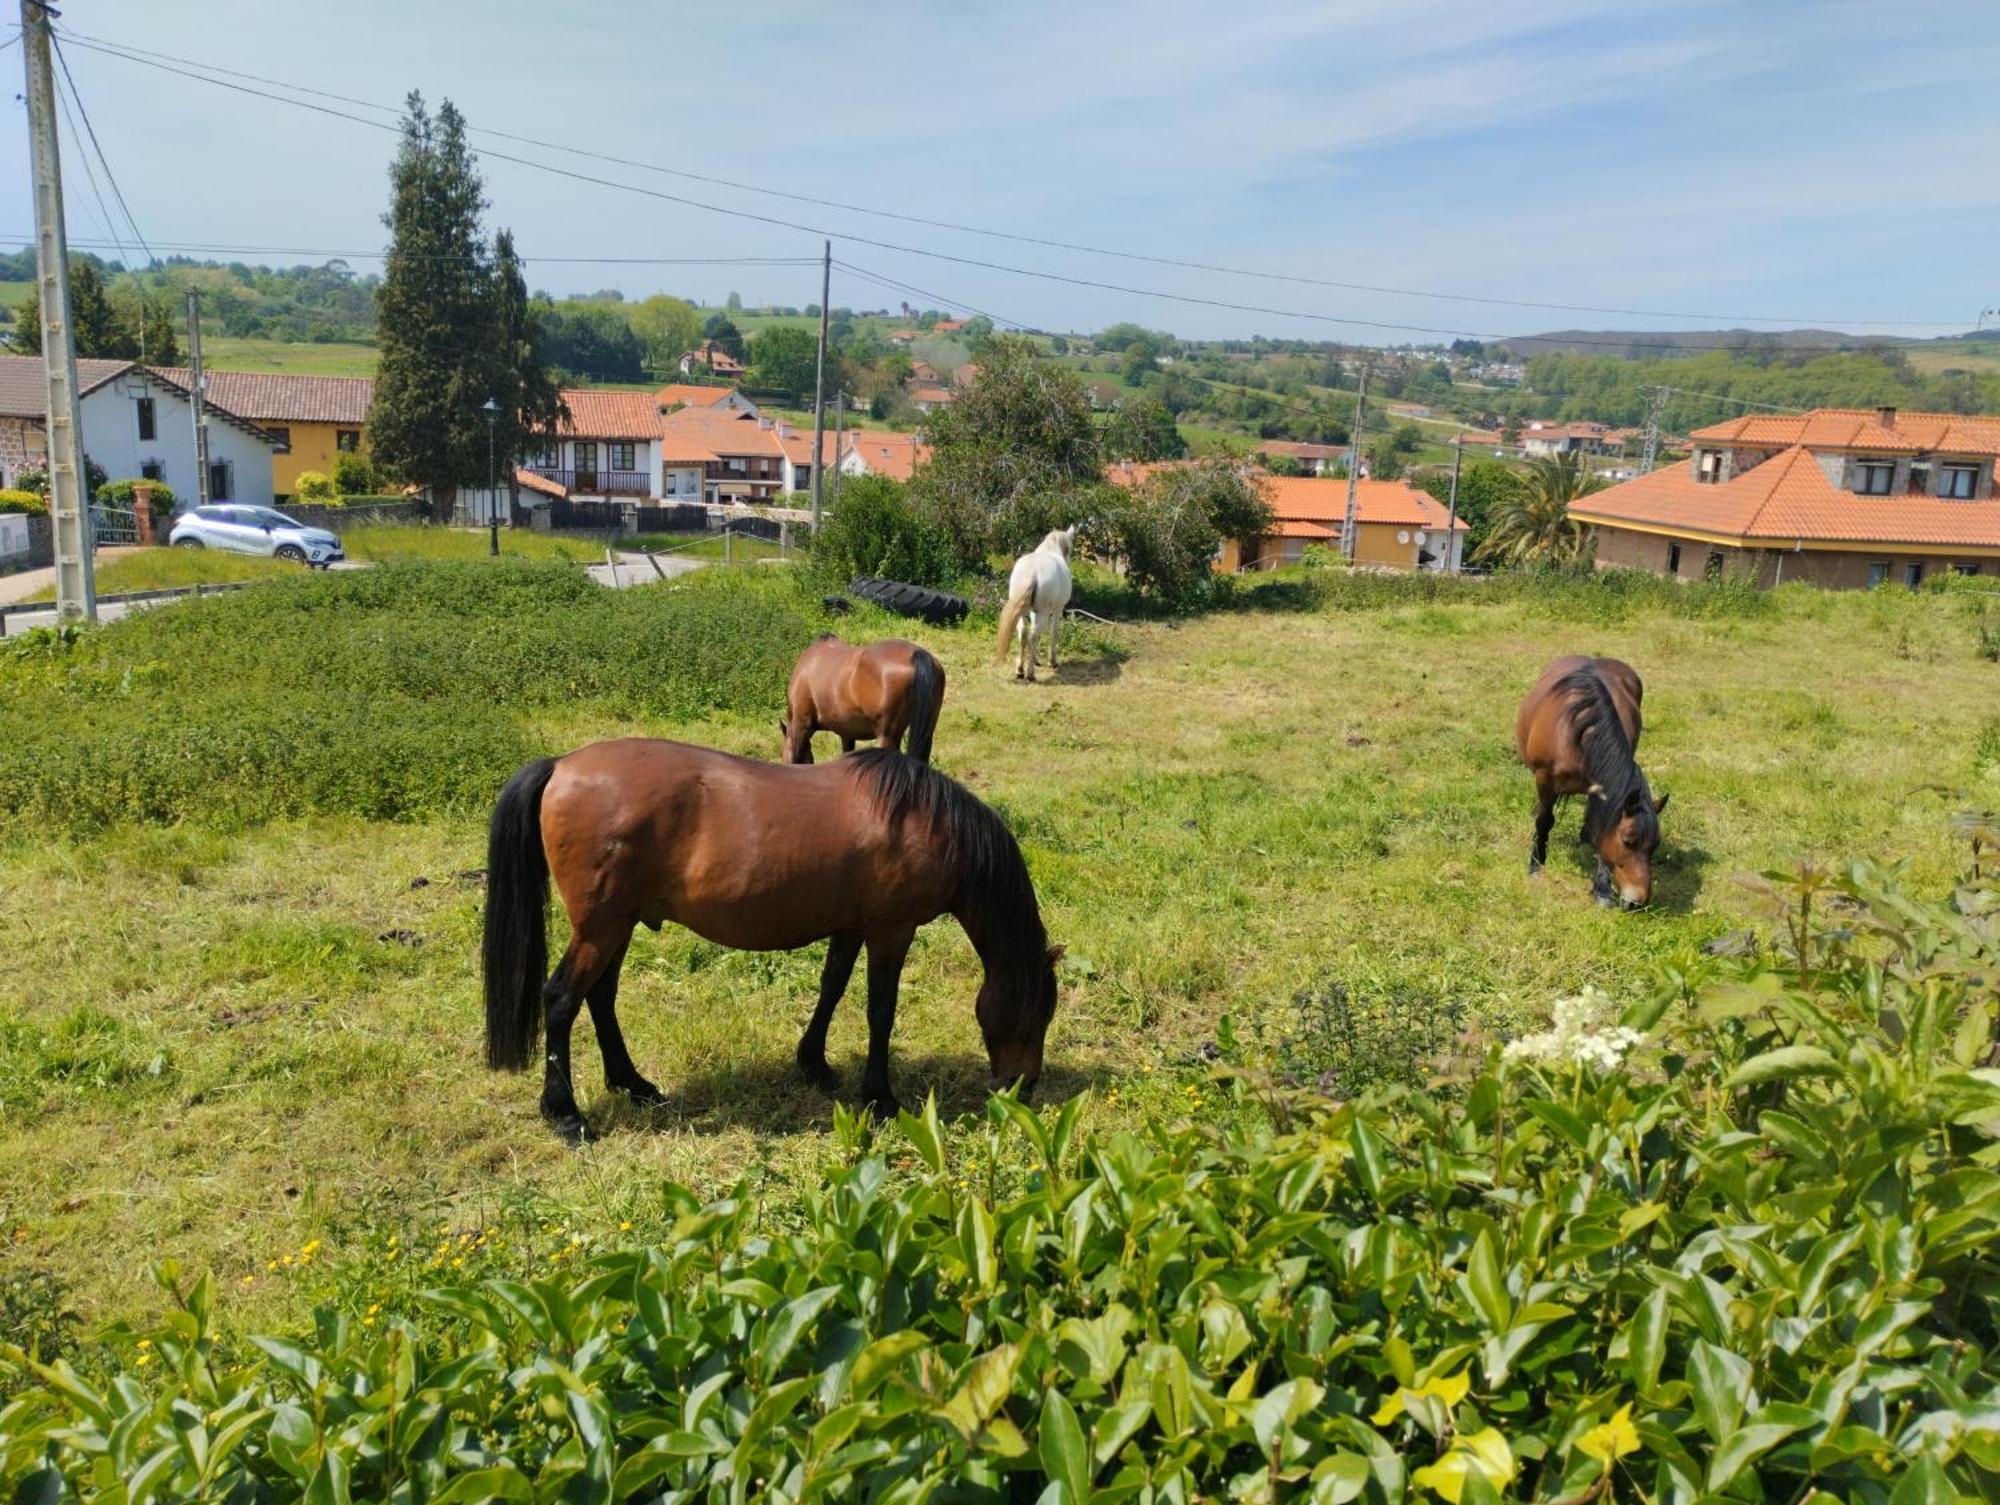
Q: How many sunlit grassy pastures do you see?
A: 1